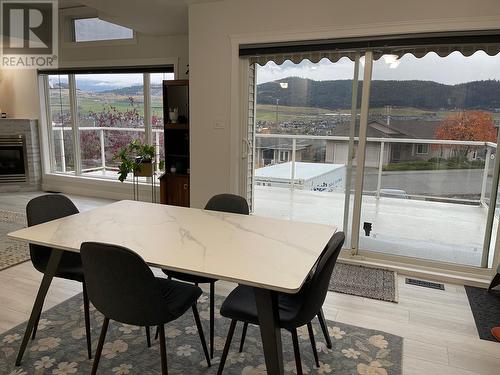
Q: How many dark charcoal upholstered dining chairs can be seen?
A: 4